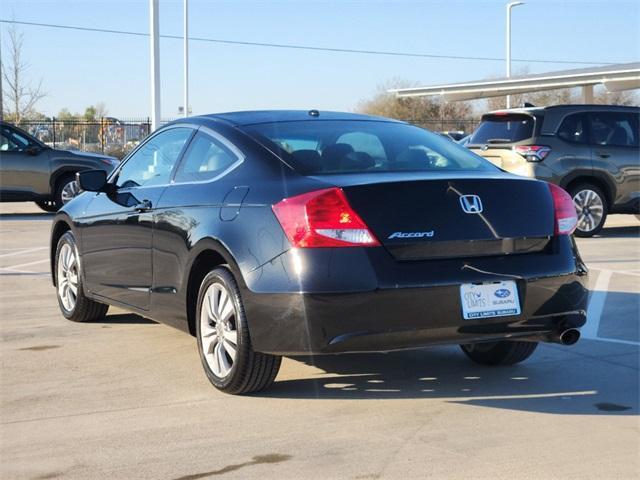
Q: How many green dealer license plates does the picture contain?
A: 0